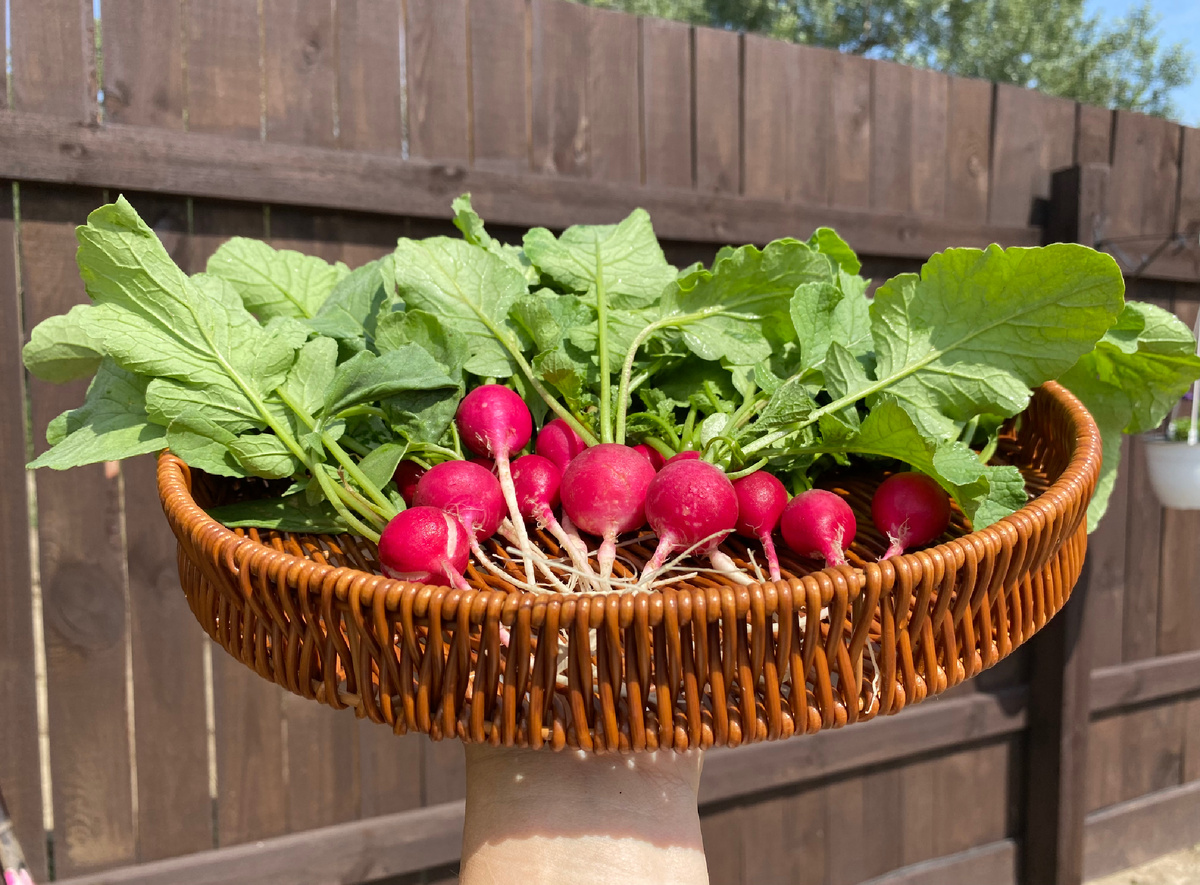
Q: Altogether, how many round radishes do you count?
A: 14